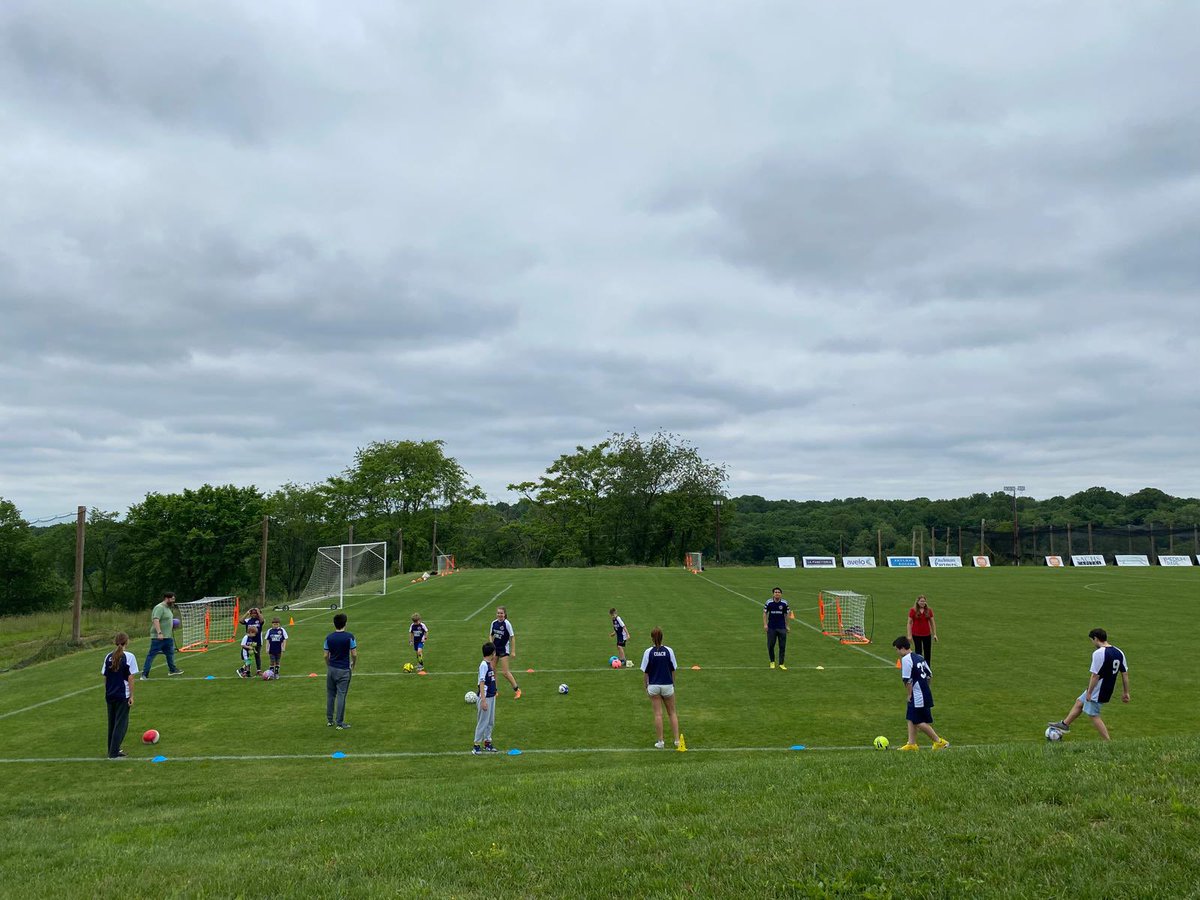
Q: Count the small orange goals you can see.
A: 4